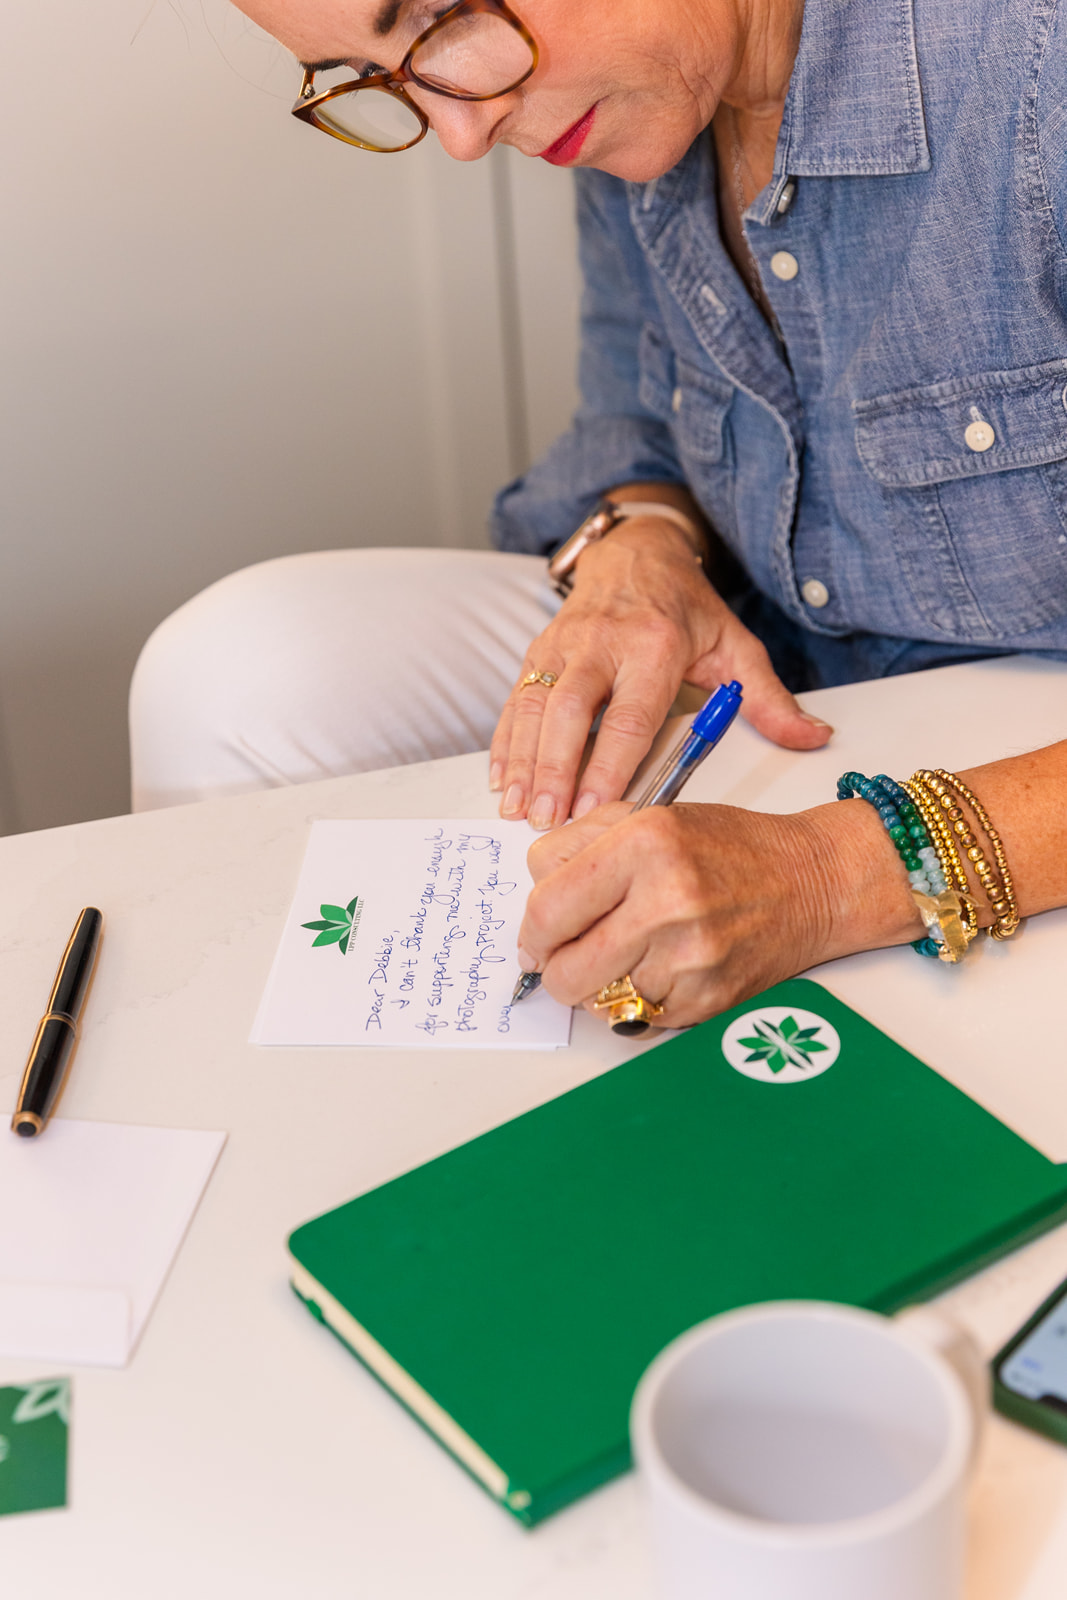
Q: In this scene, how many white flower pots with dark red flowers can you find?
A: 0